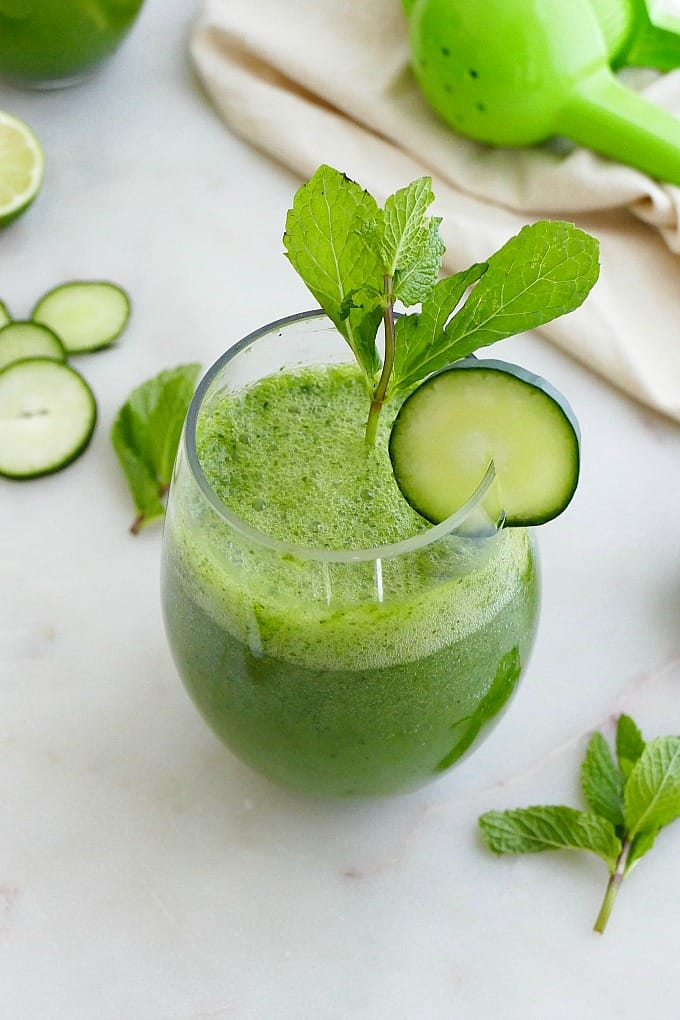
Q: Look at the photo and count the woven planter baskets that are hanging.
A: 0